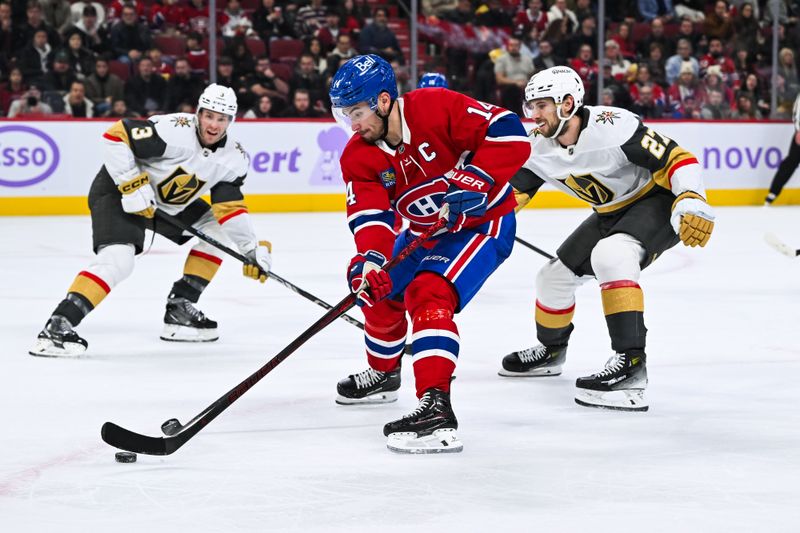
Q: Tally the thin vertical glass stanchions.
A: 4